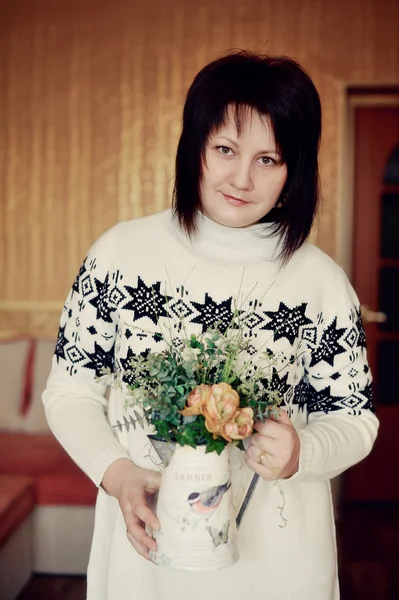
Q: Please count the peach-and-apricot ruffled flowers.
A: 3